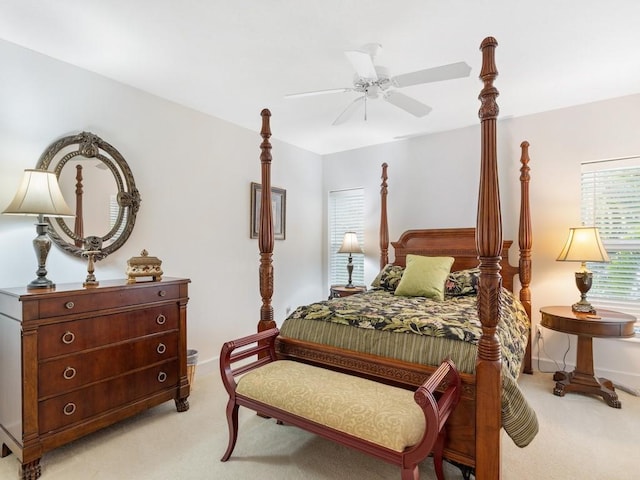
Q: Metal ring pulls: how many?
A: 6